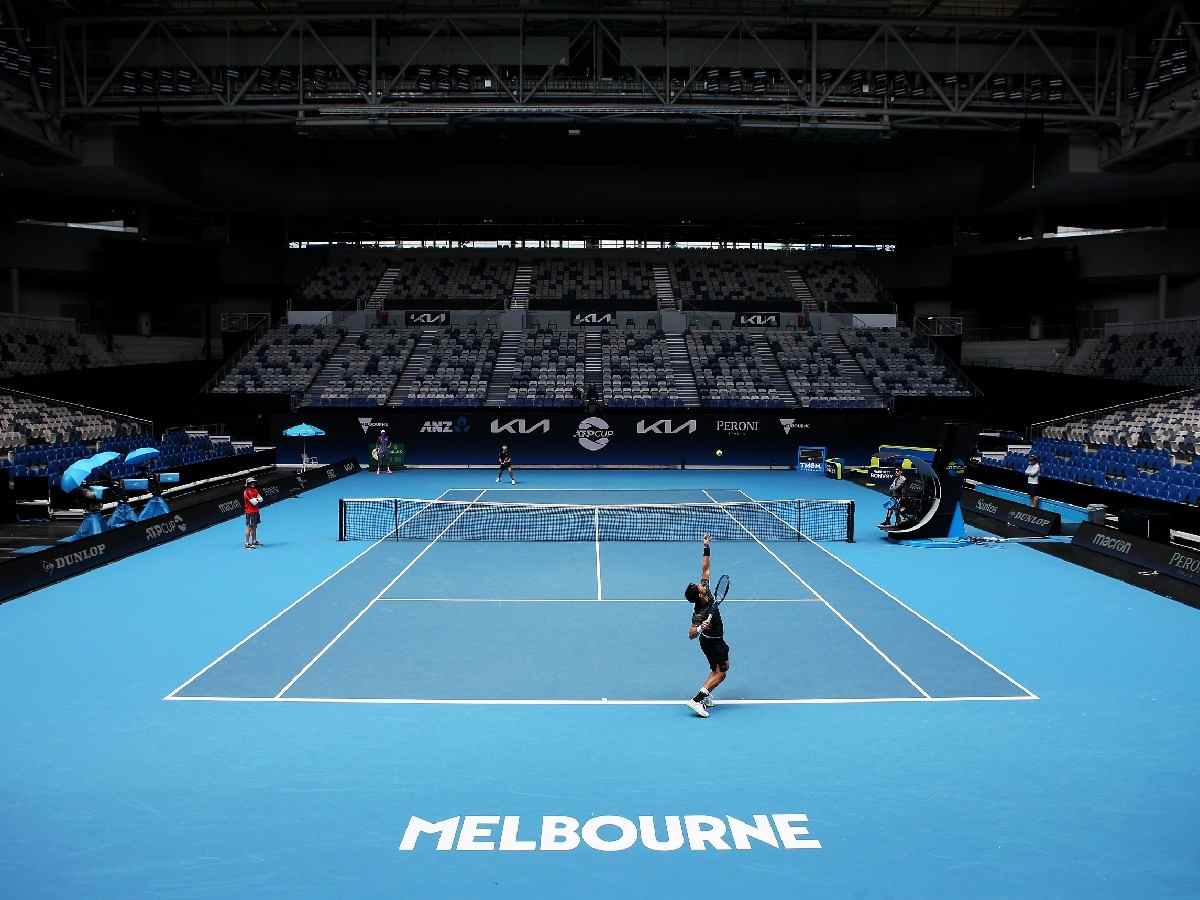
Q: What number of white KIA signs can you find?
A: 5